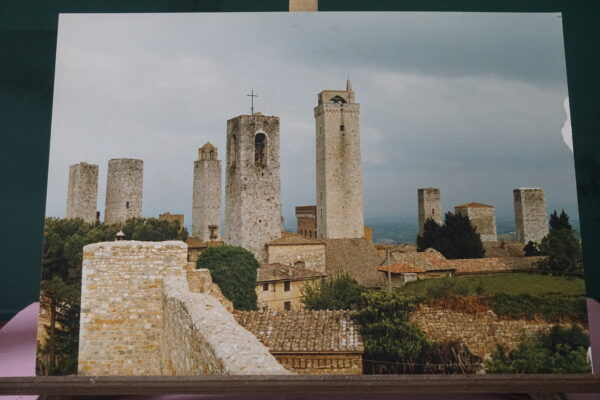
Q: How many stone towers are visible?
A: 8